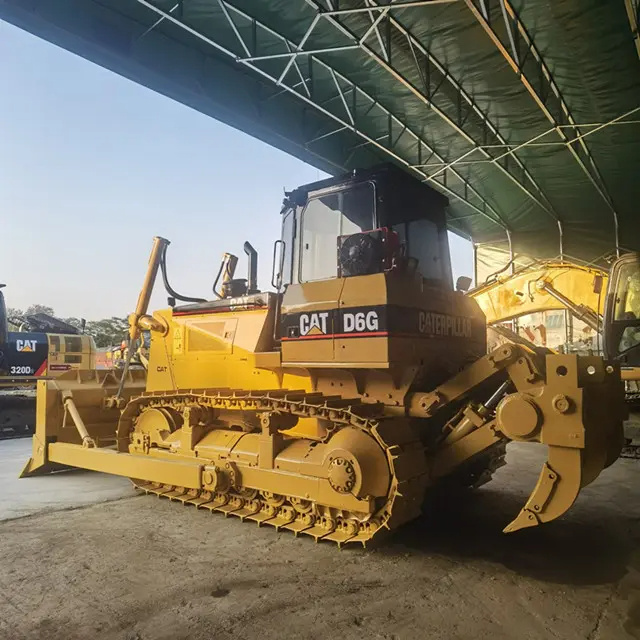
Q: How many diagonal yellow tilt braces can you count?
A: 1